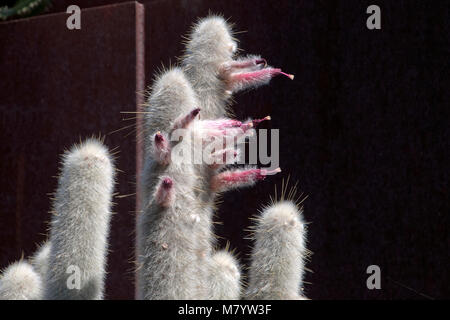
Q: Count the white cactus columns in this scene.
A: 7